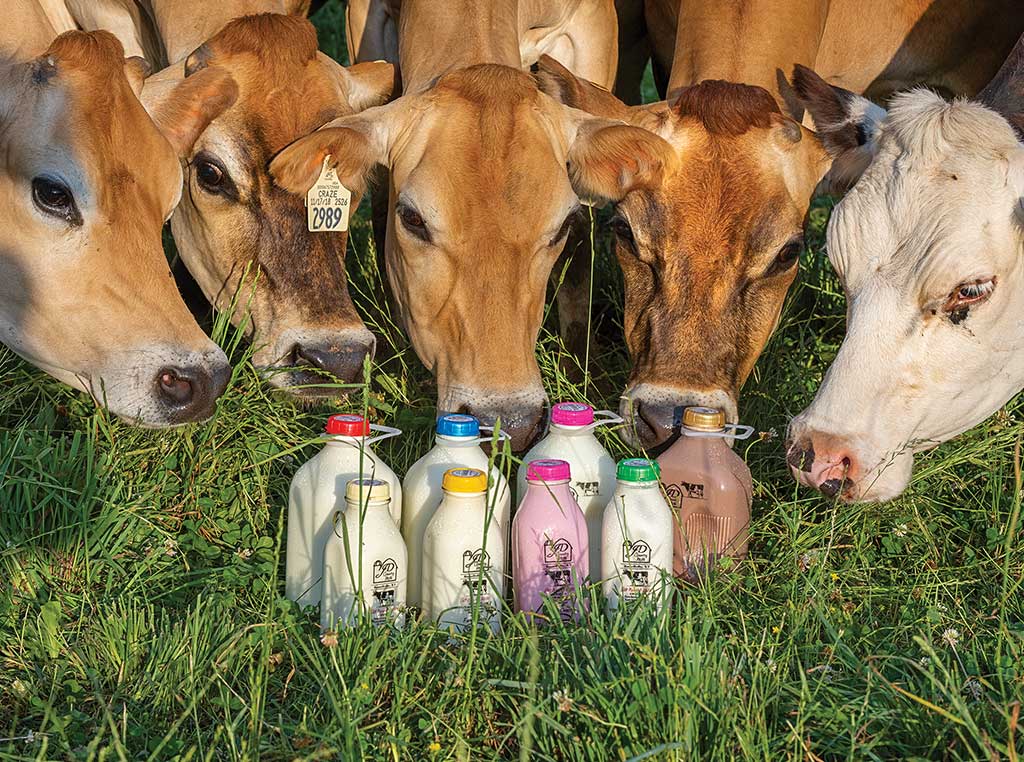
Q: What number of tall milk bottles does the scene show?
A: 4